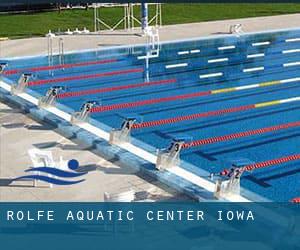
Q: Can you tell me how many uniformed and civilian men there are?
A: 0